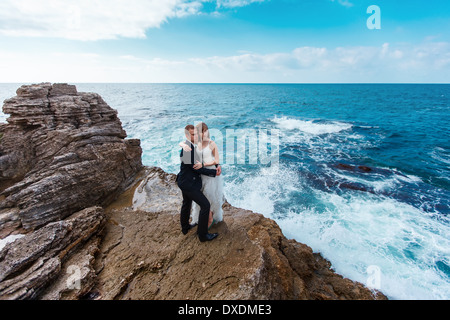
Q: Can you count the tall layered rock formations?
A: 1